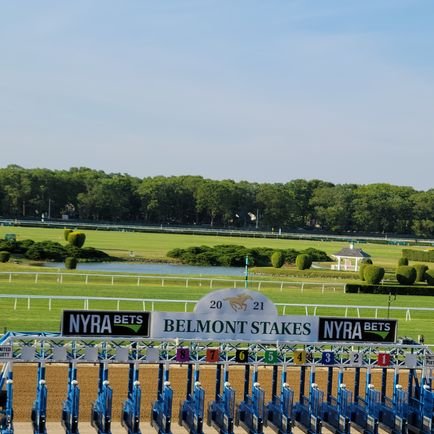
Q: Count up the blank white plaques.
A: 6